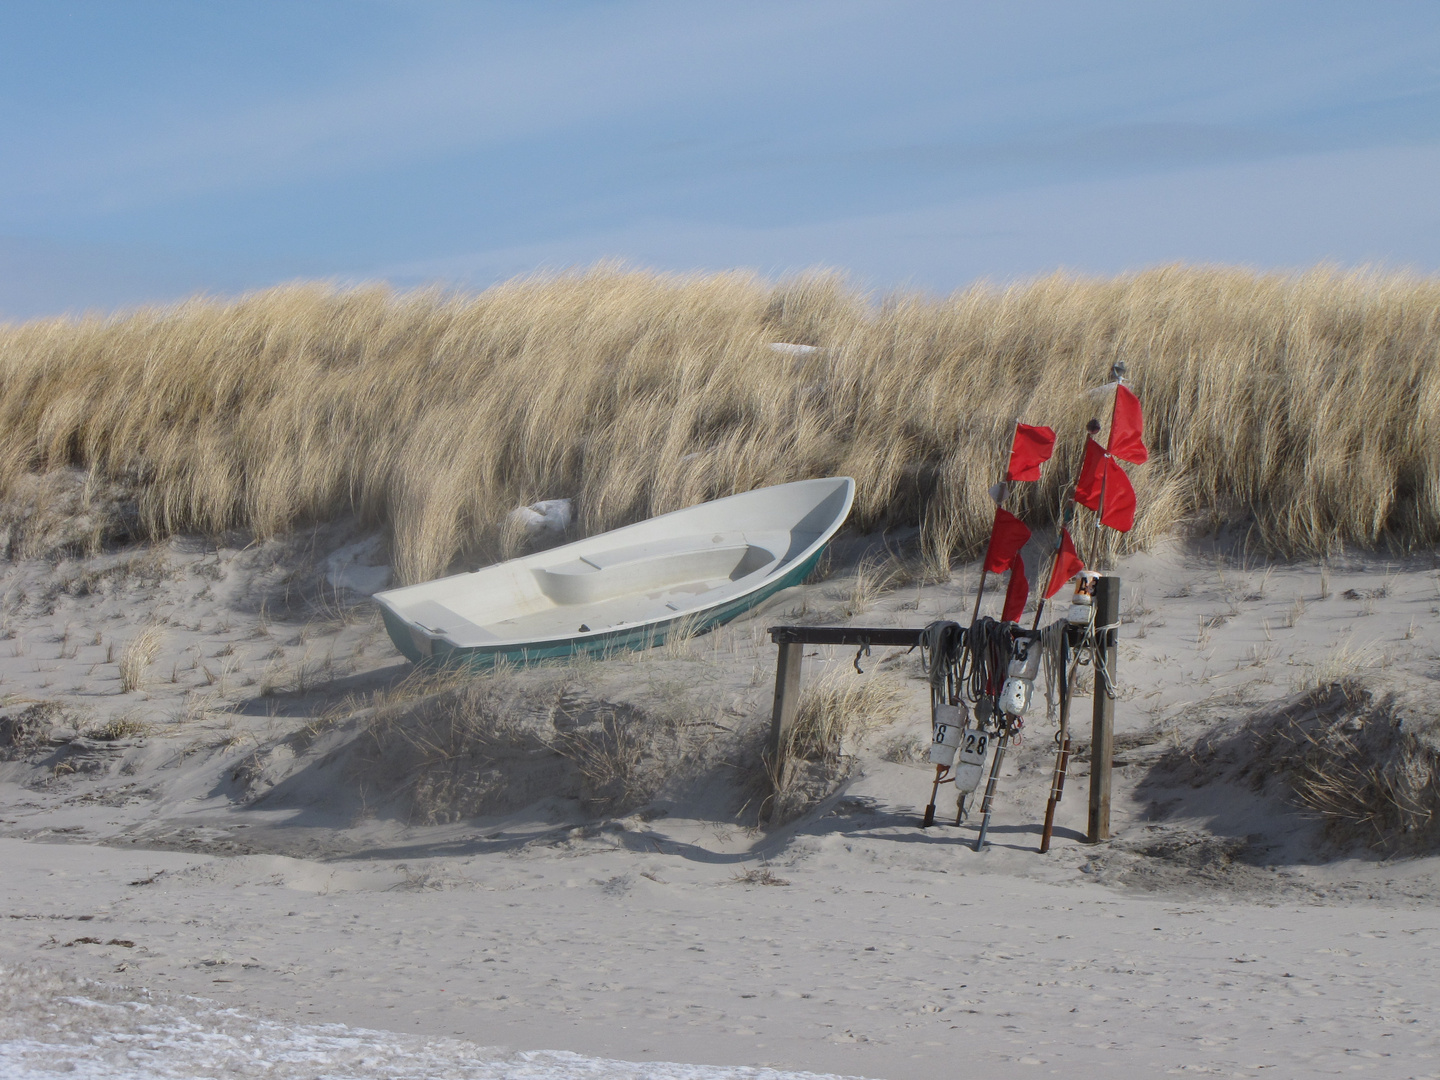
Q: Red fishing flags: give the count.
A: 7